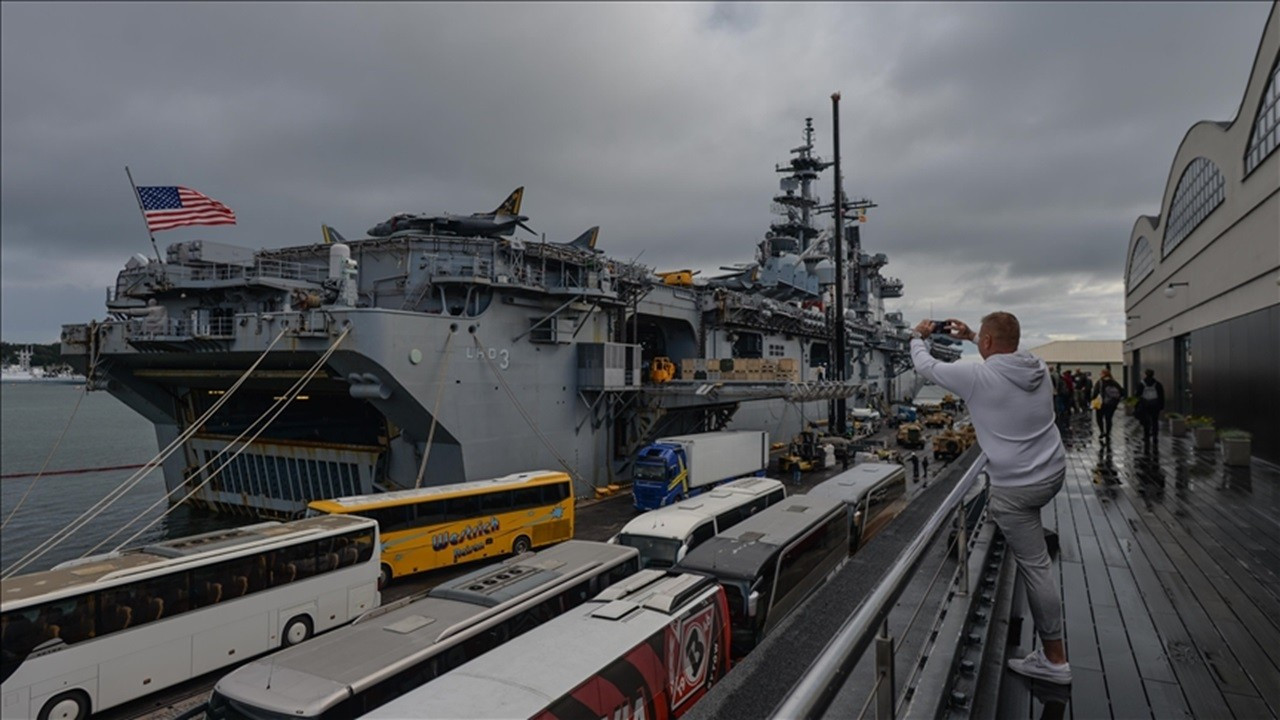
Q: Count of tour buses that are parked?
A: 7